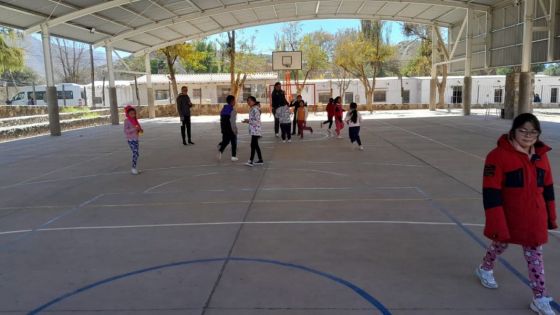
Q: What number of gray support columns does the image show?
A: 6